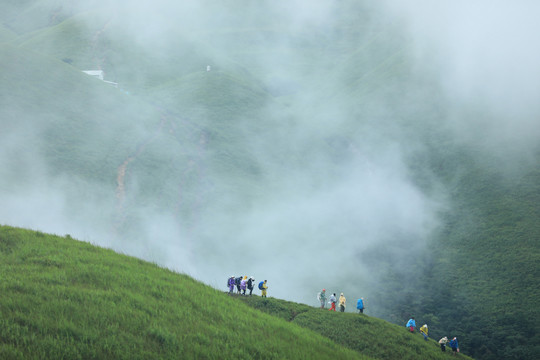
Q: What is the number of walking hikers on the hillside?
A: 13